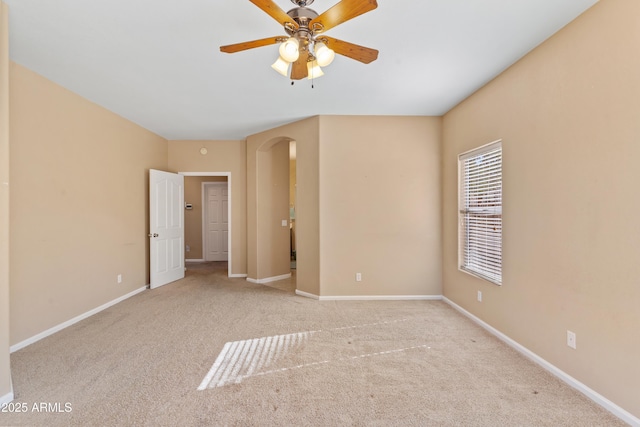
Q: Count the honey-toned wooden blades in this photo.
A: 5